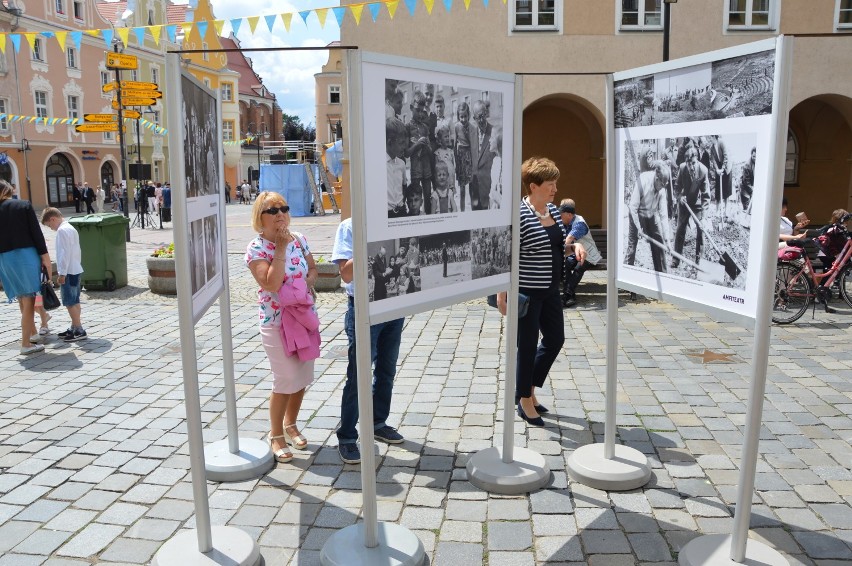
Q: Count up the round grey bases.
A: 6